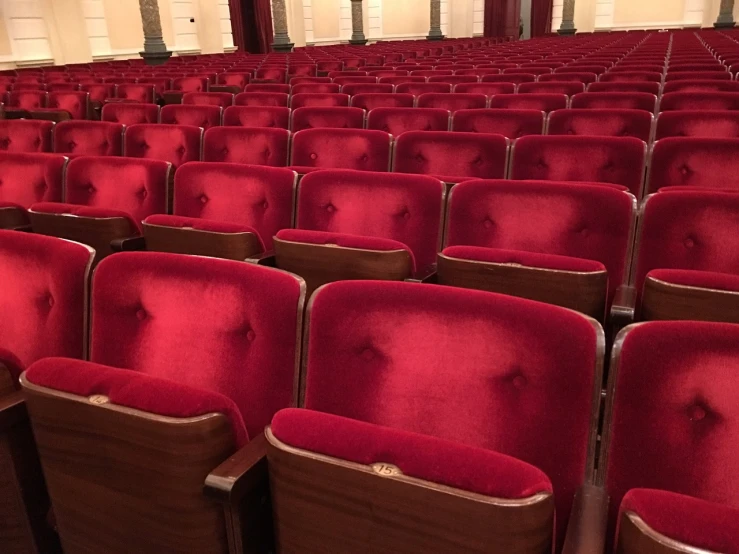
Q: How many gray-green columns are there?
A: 6